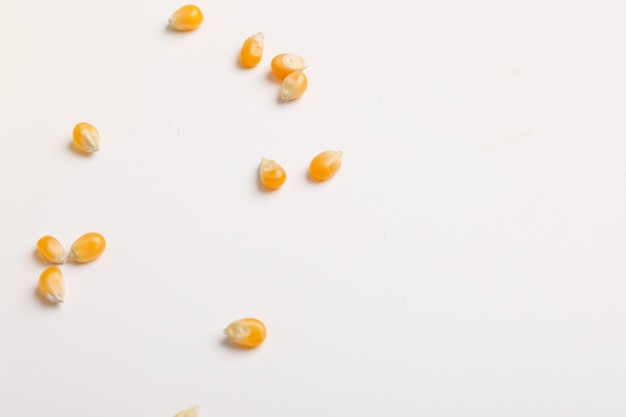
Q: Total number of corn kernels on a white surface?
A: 12